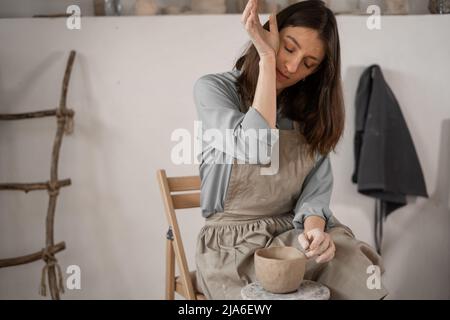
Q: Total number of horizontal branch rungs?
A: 3